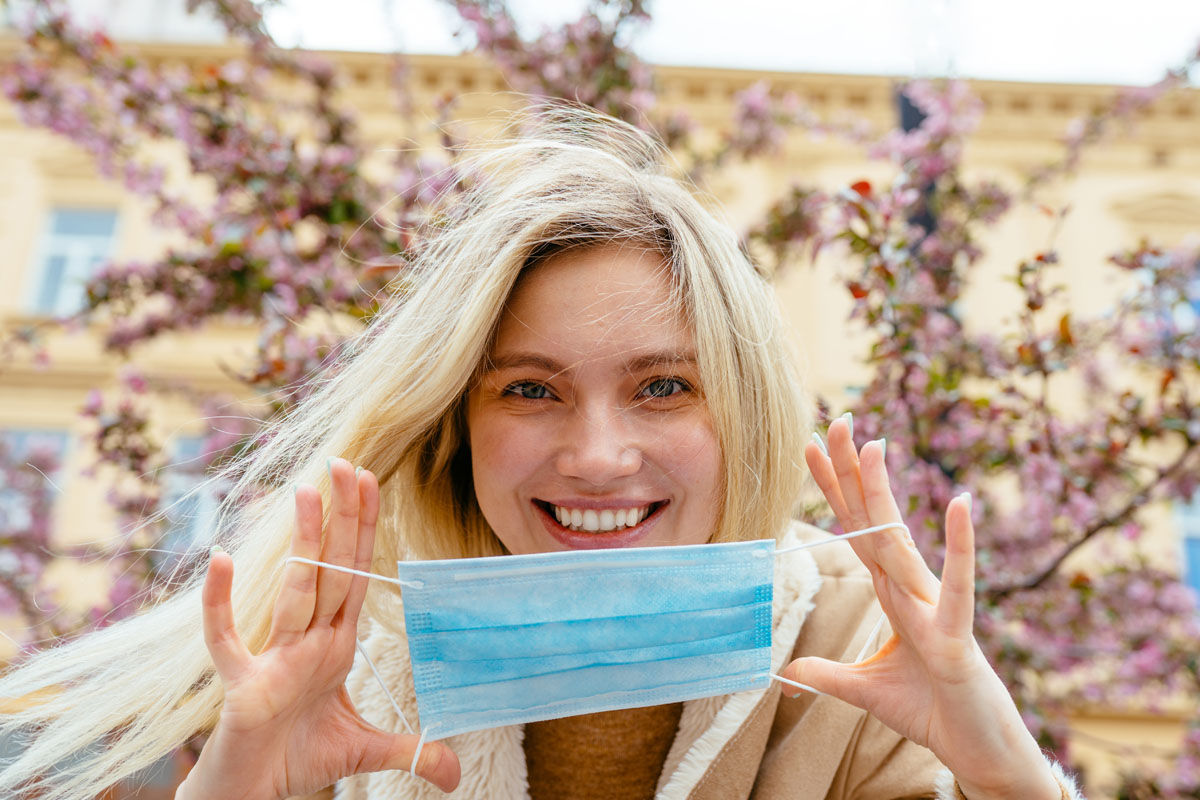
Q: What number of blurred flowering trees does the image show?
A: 2